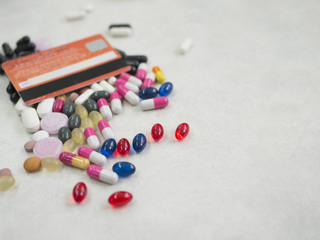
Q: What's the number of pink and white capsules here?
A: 12